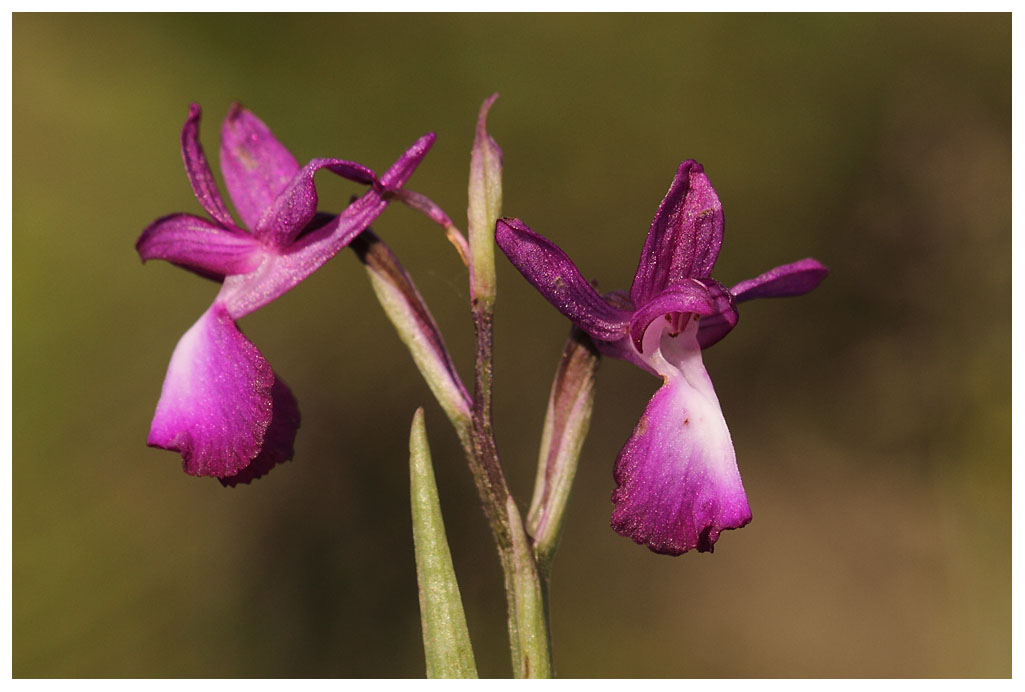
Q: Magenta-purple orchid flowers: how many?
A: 2